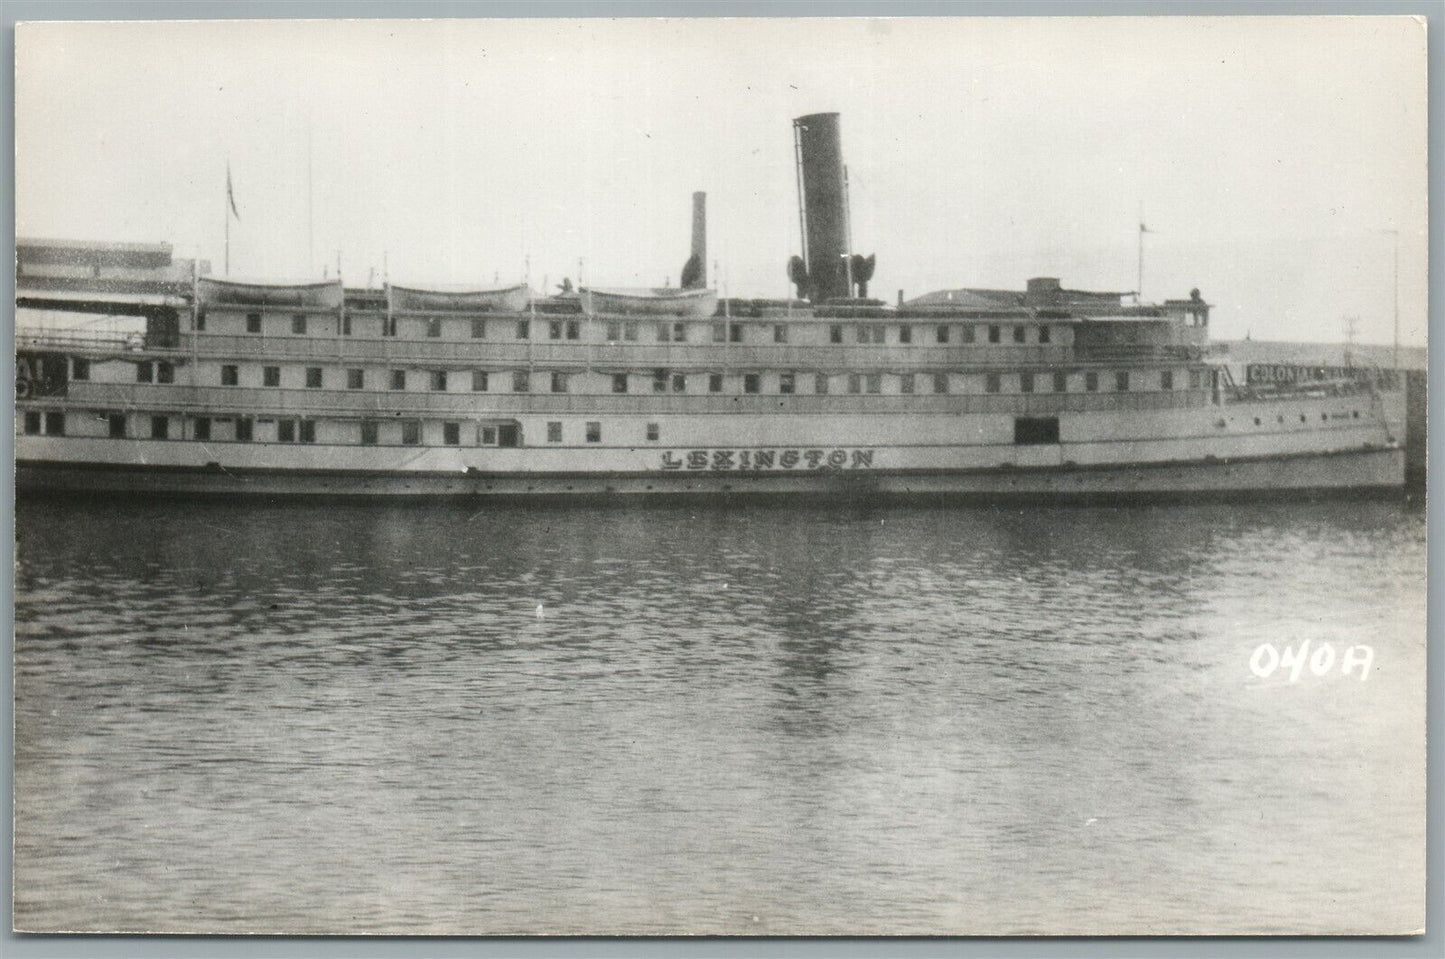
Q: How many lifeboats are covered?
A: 3